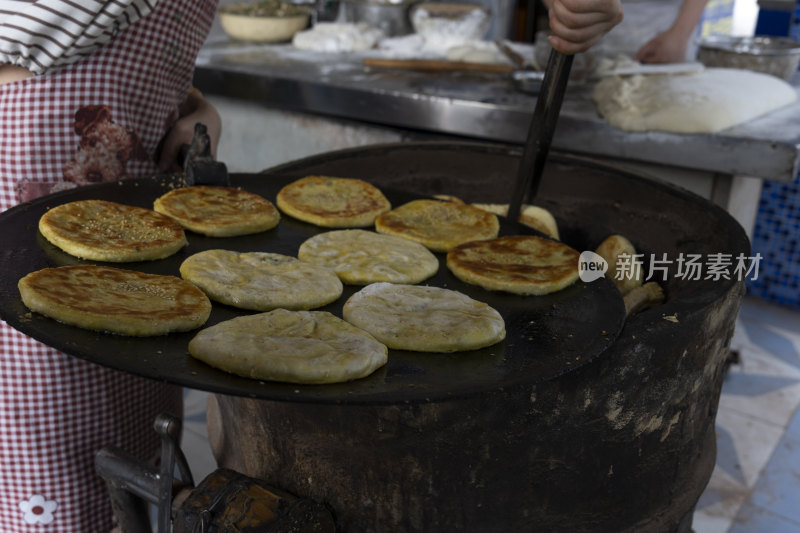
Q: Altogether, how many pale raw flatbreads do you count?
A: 4